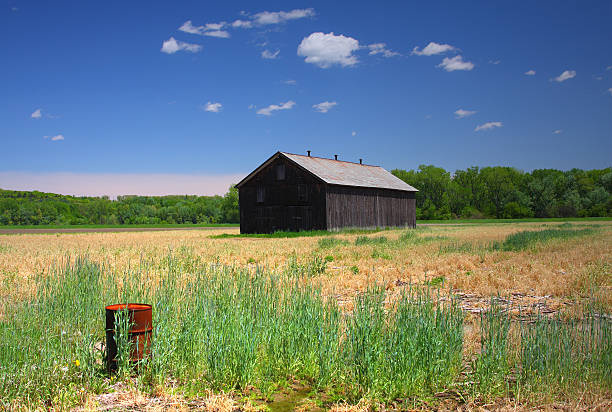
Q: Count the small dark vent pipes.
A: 3